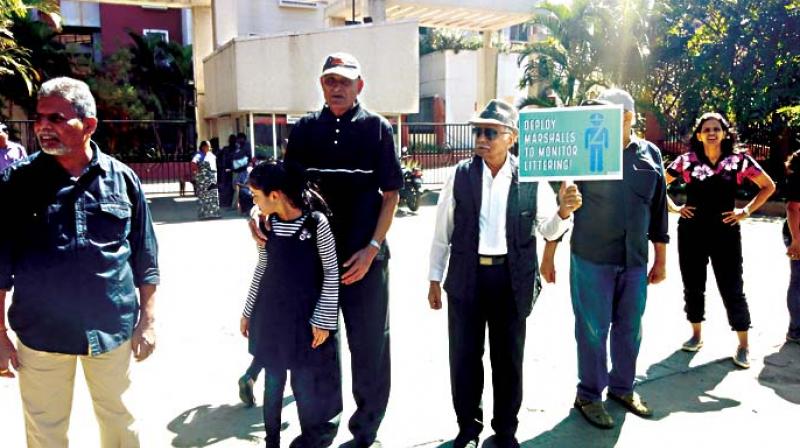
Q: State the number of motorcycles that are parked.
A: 1